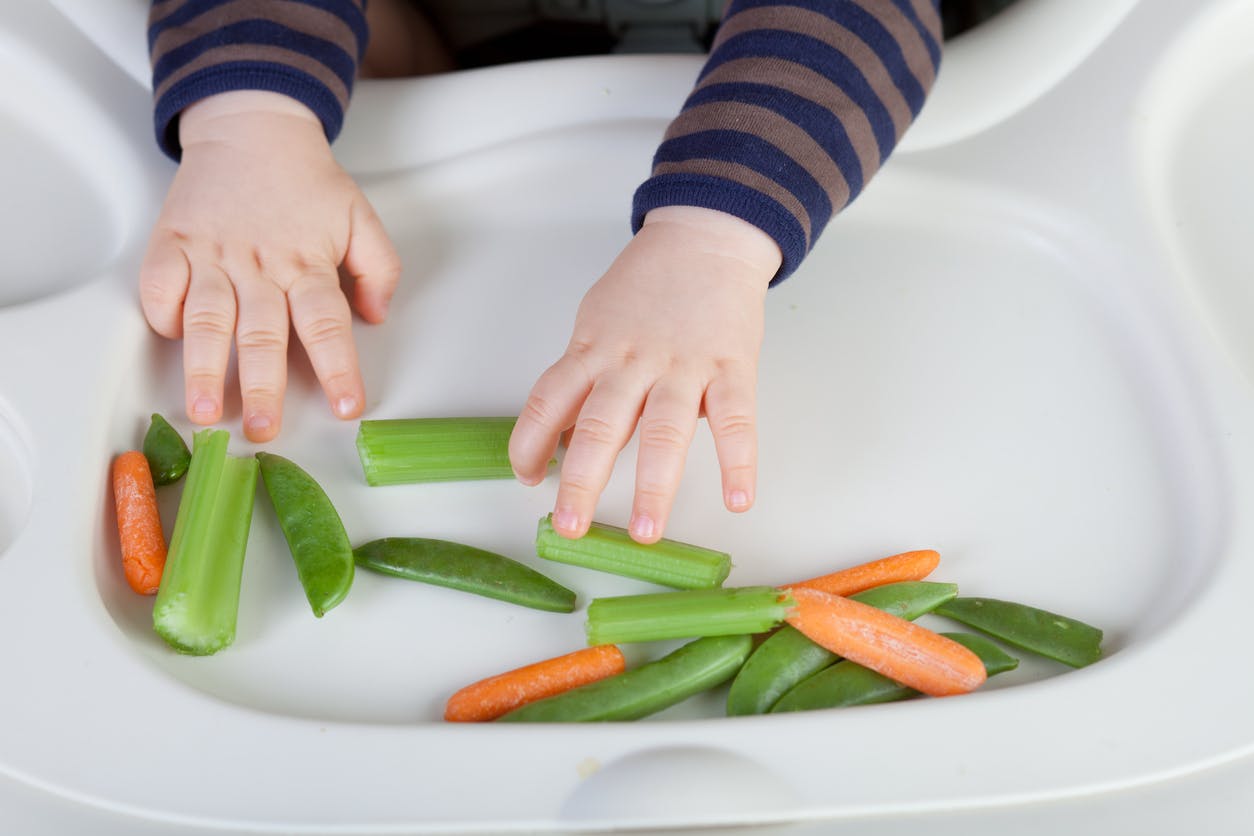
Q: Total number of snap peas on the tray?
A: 7